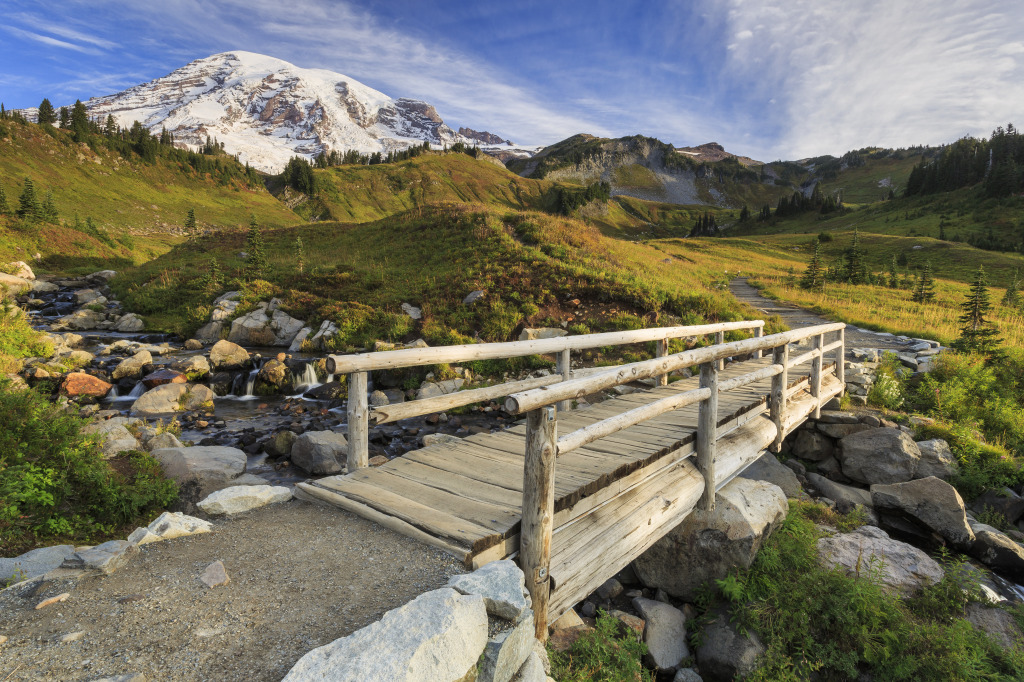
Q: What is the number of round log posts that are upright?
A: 10